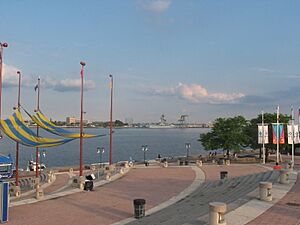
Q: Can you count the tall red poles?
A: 5